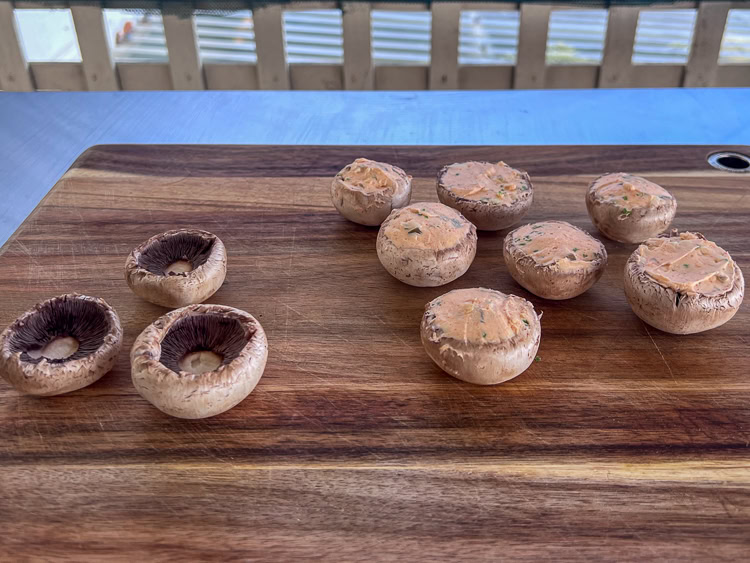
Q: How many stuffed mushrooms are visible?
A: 7